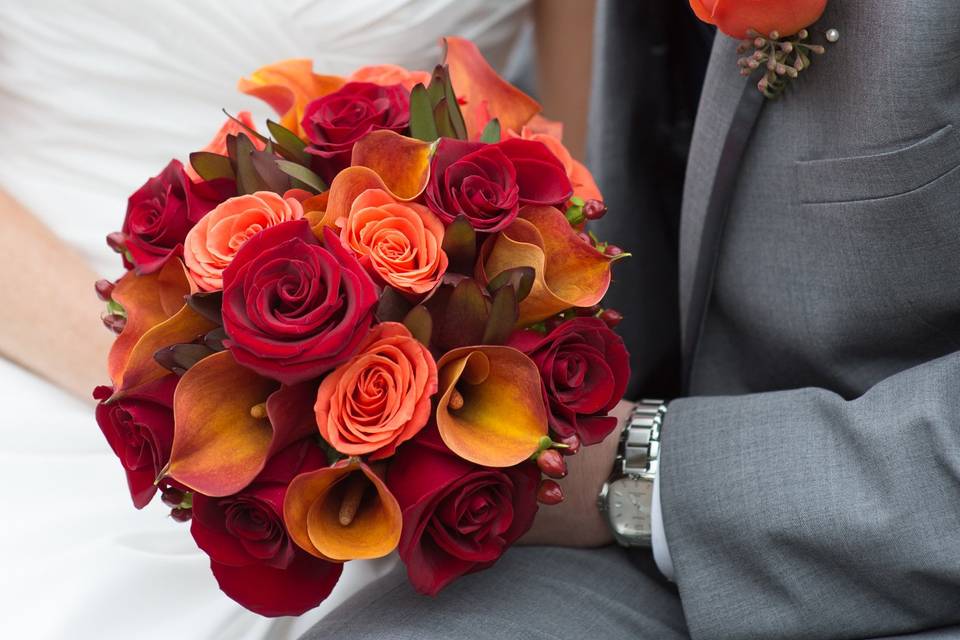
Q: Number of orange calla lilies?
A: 8